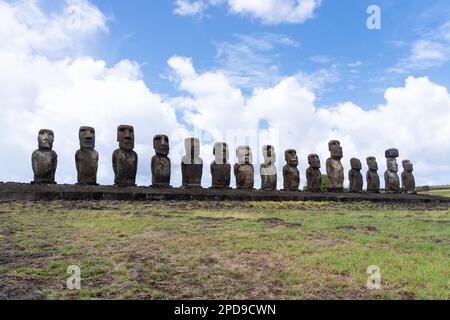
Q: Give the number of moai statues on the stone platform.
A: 15